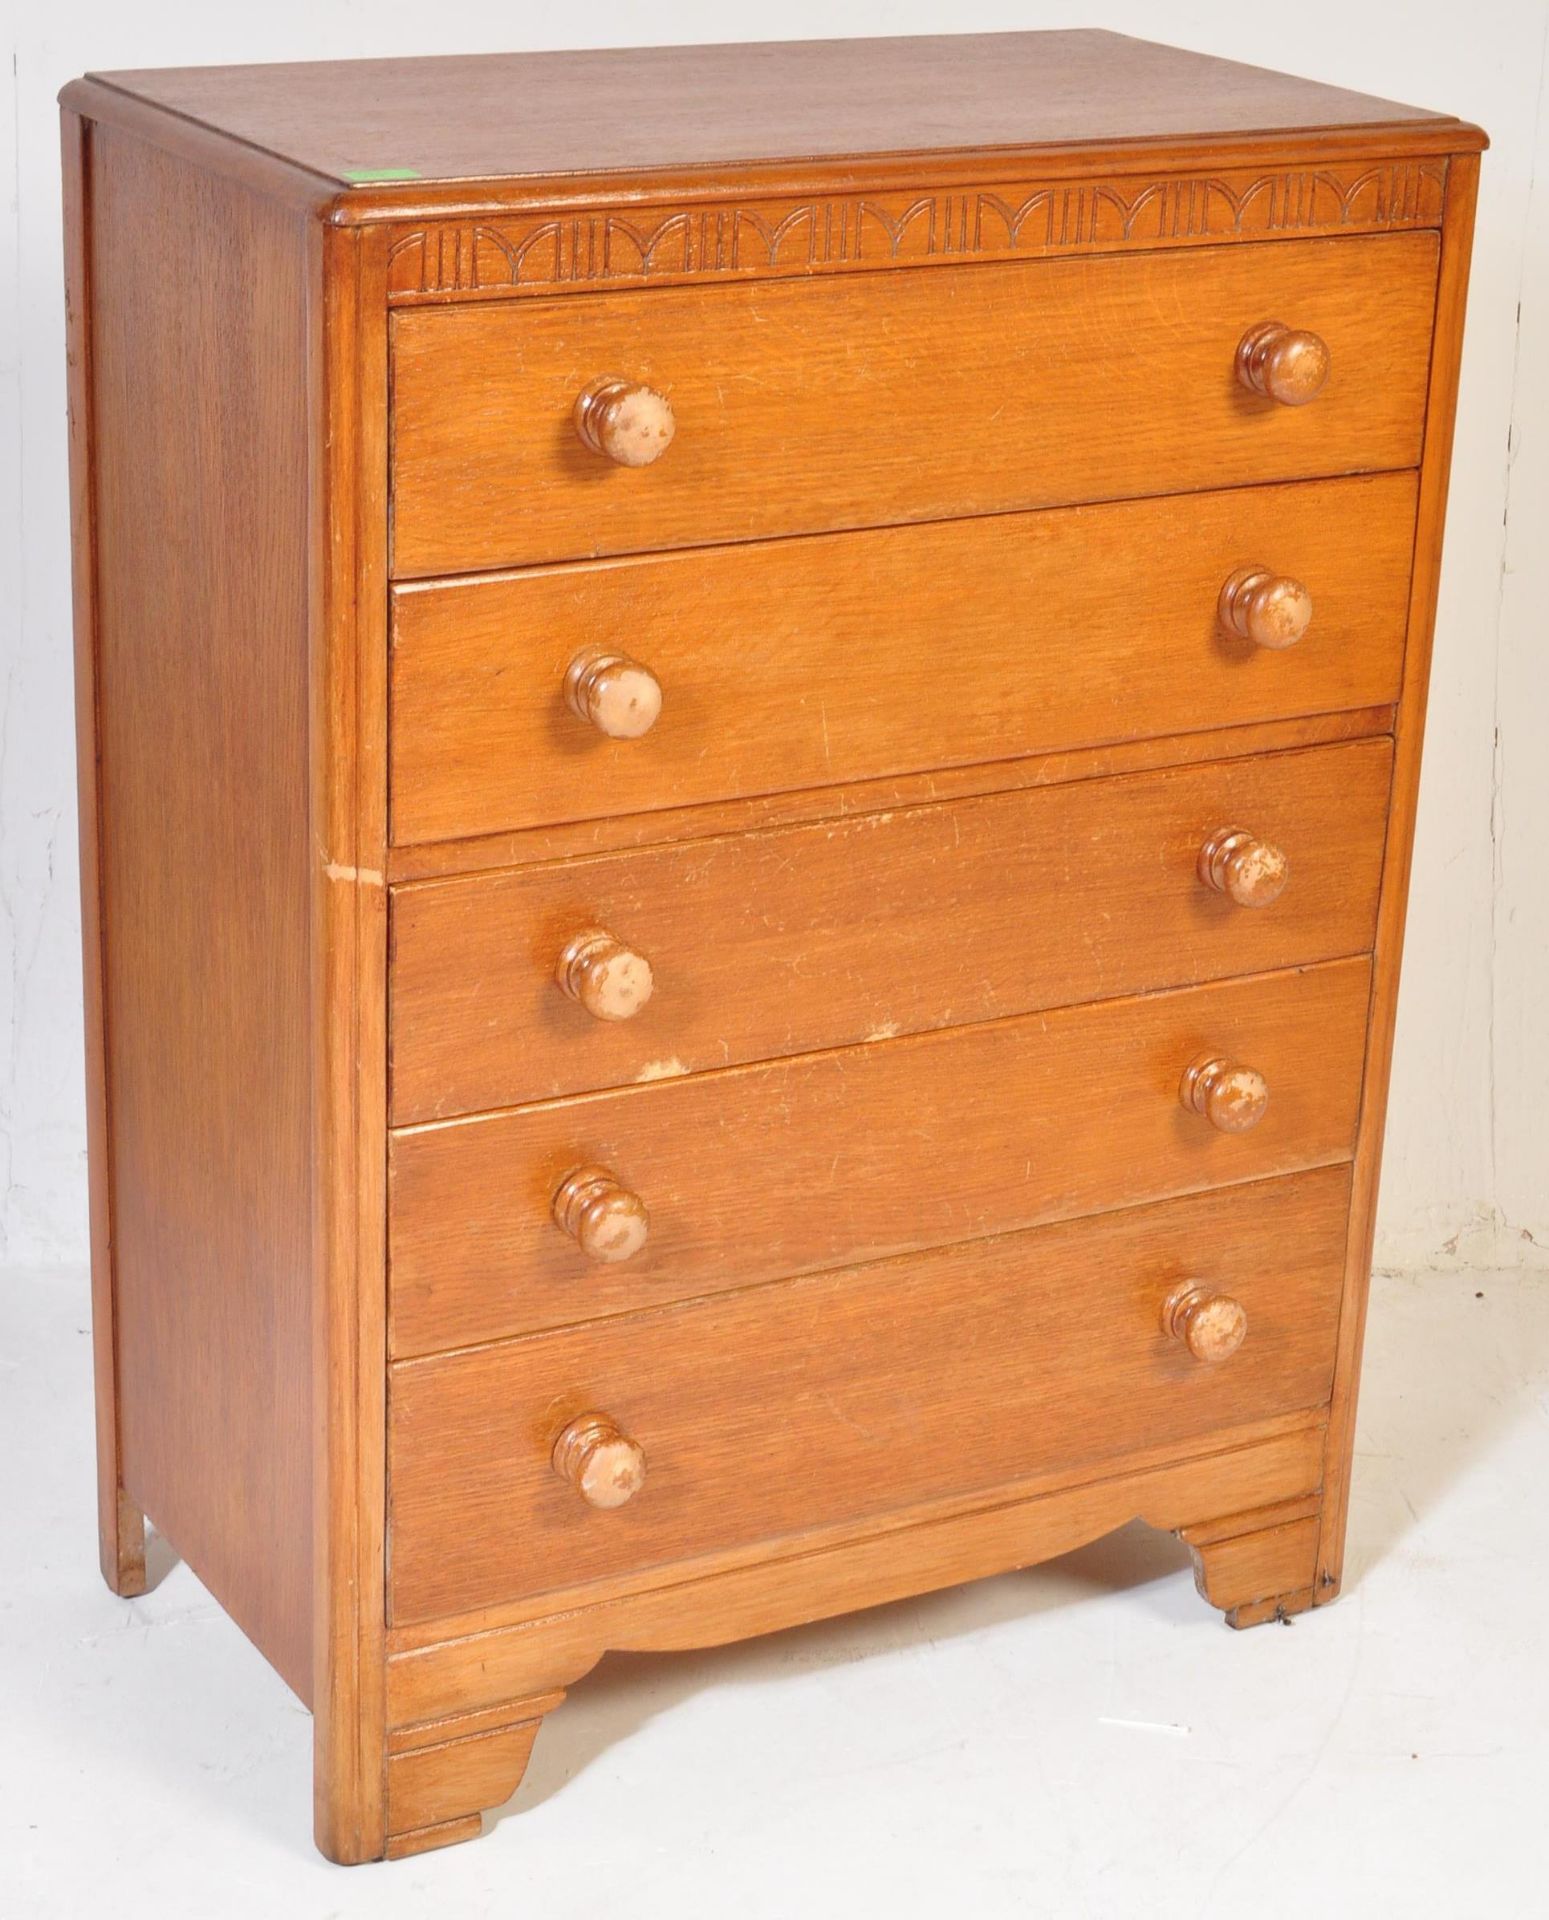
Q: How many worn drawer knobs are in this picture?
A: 10